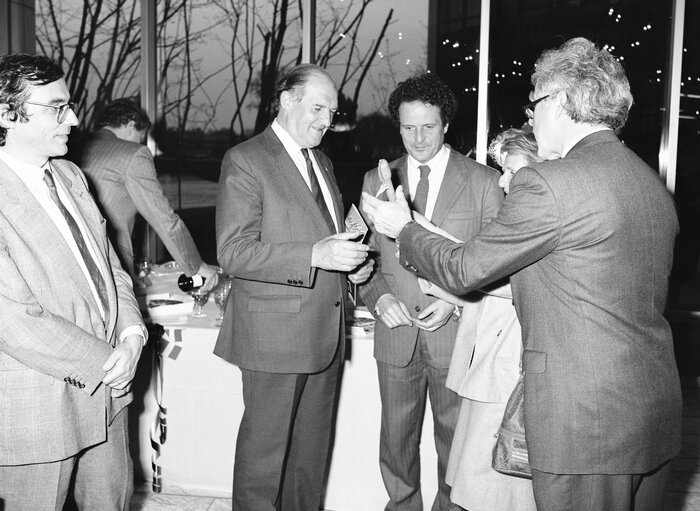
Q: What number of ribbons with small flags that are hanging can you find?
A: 2